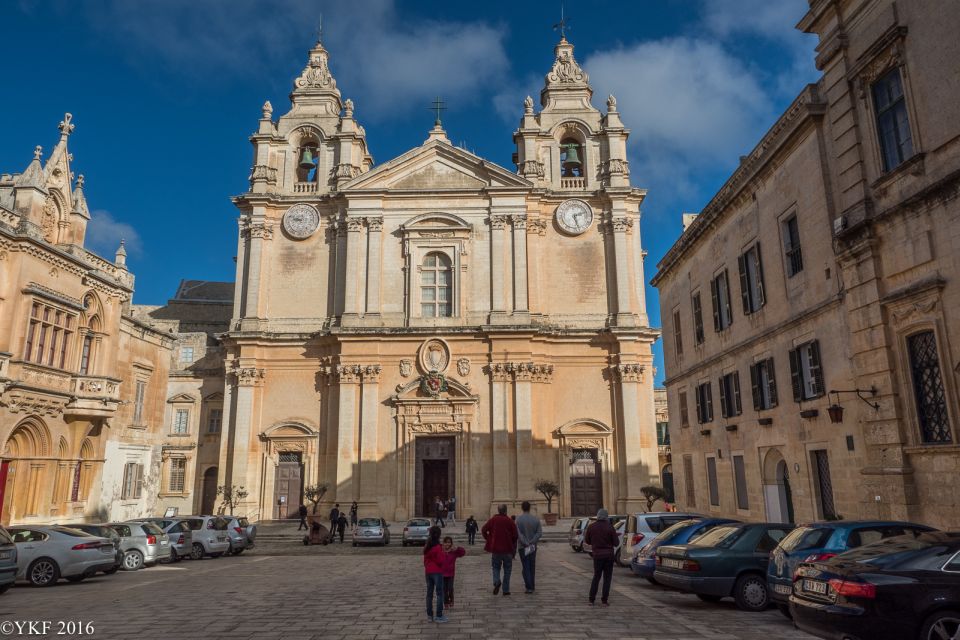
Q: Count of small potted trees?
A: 4